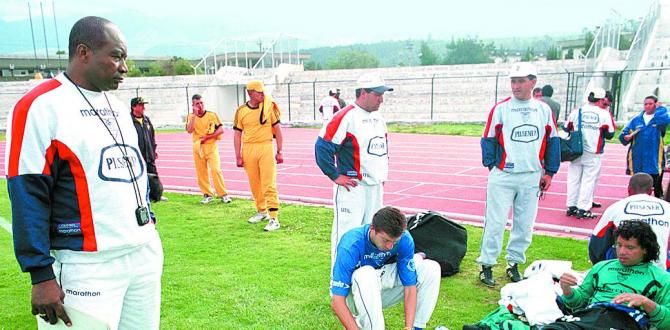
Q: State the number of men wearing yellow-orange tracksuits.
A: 2